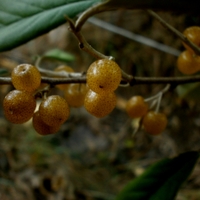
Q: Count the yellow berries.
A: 12